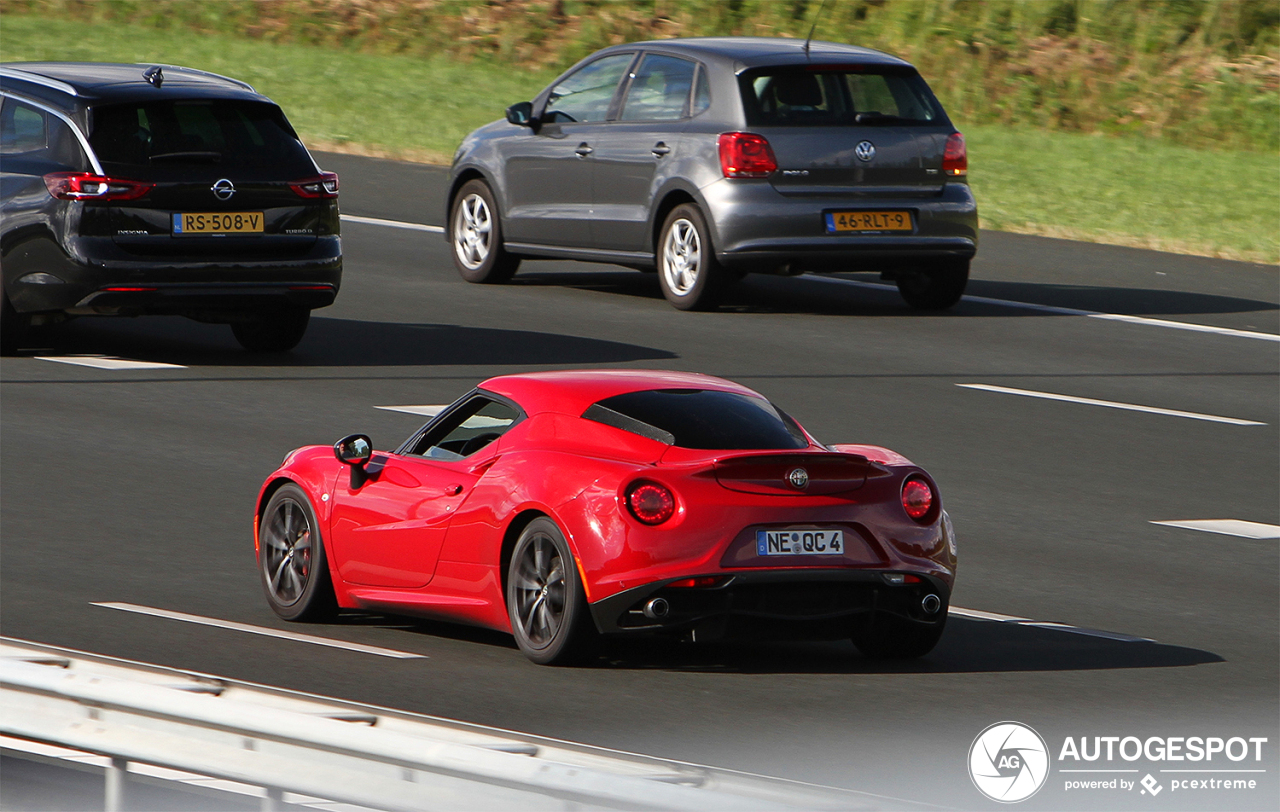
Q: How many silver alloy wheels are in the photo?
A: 2